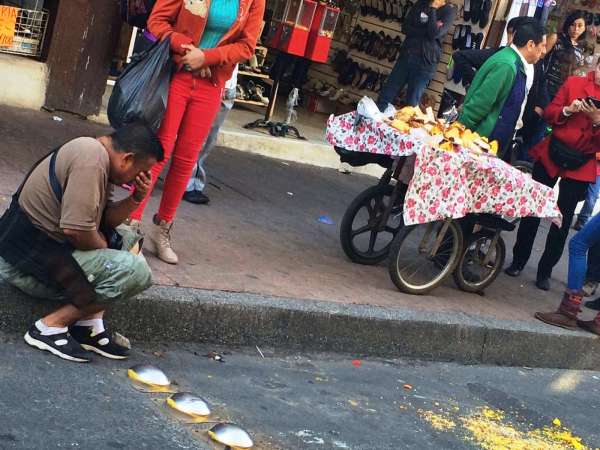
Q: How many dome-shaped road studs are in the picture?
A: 3